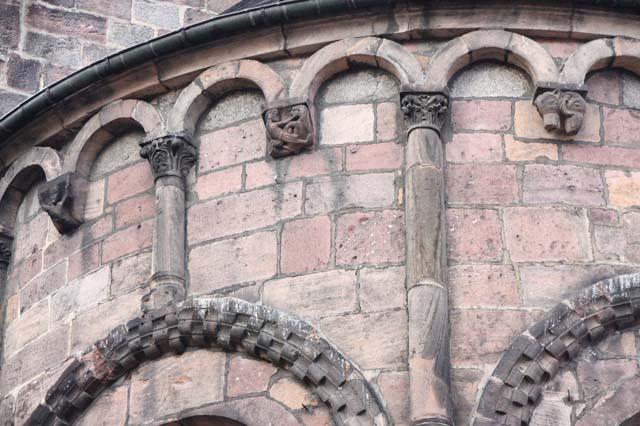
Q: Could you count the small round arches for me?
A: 6